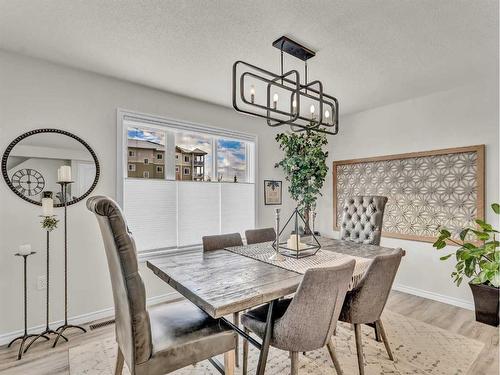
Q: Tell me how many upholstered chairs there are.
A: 6